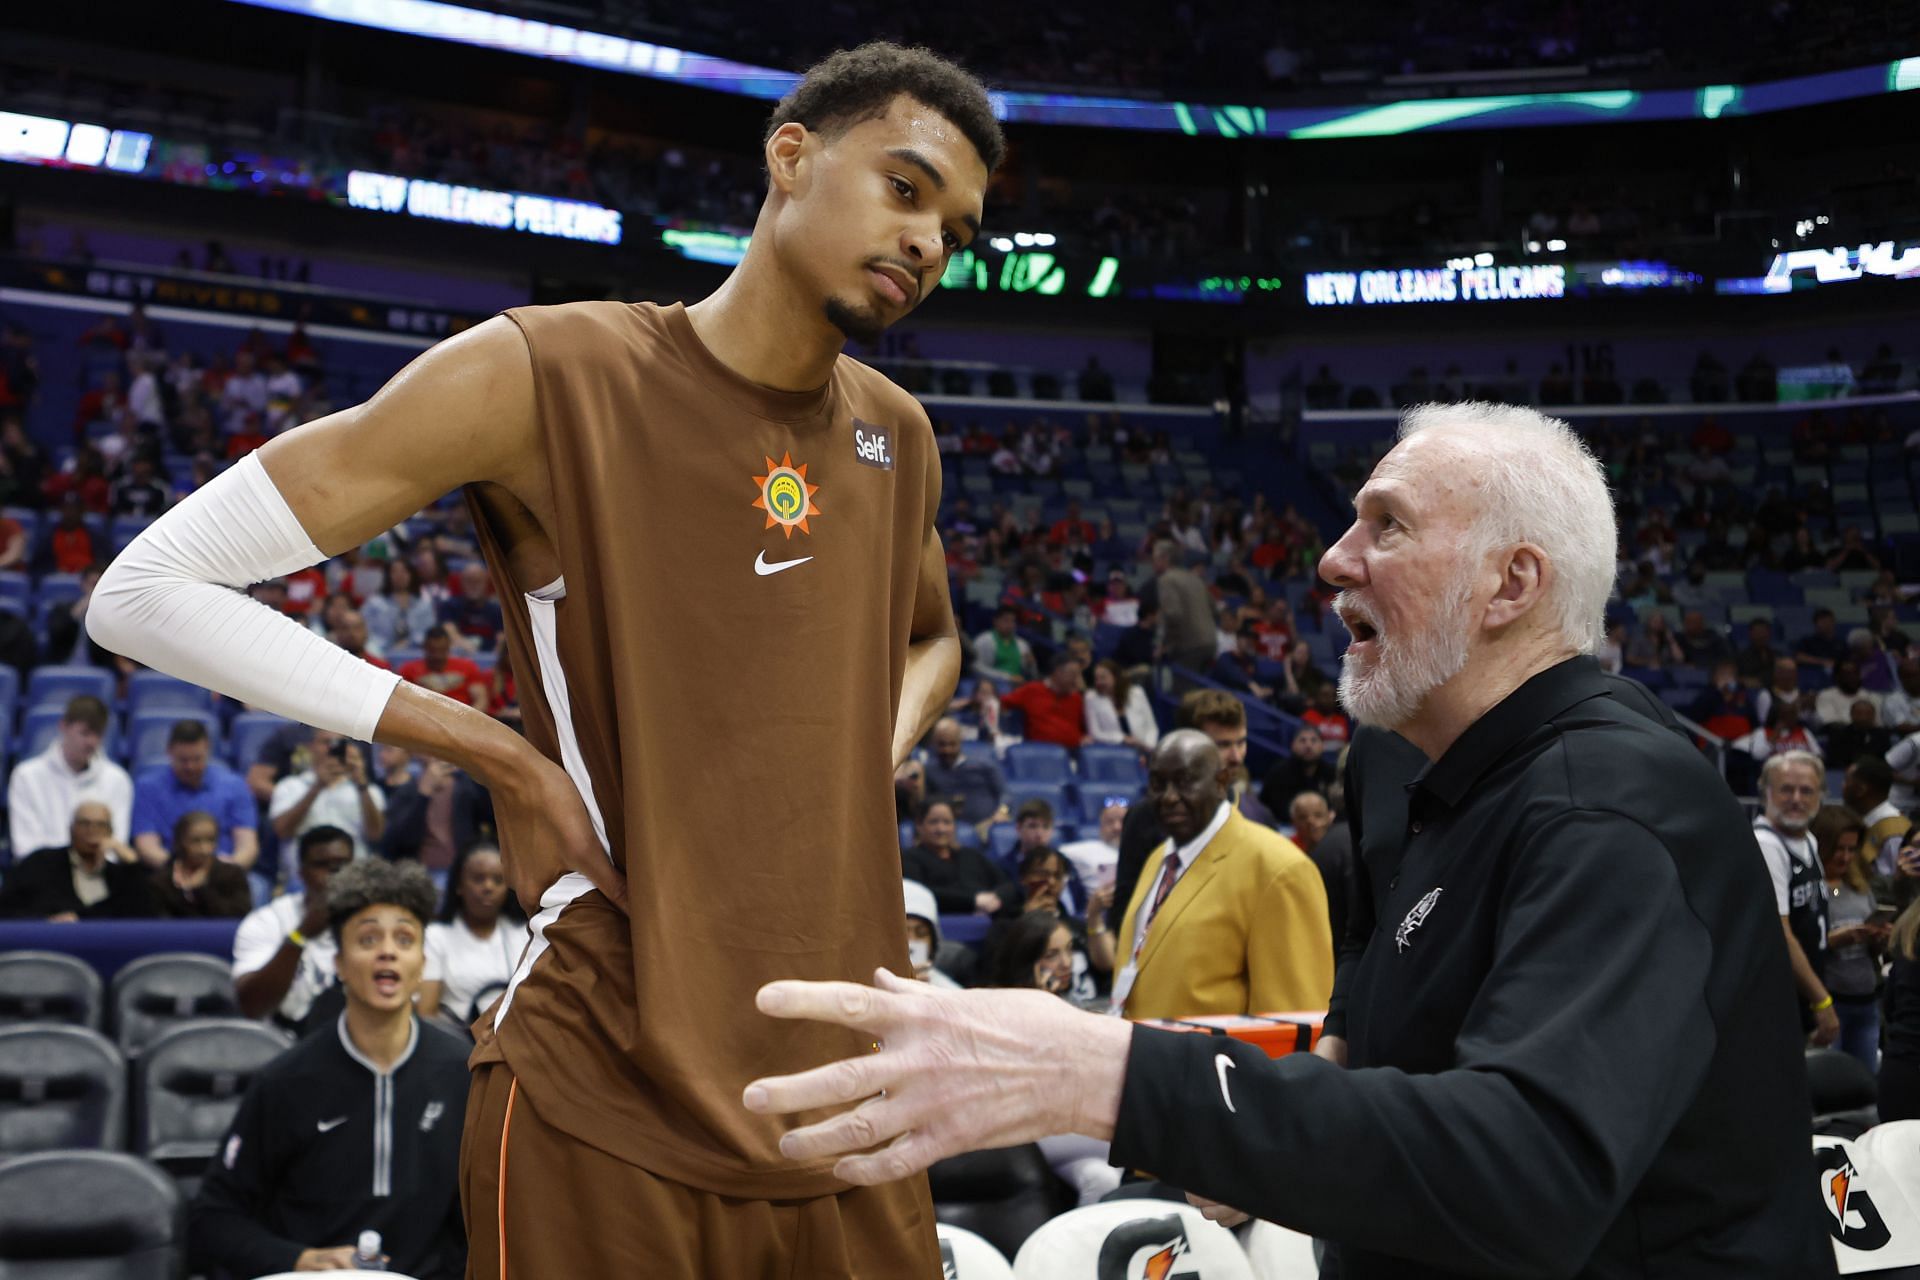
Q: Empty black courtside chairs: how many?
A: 5